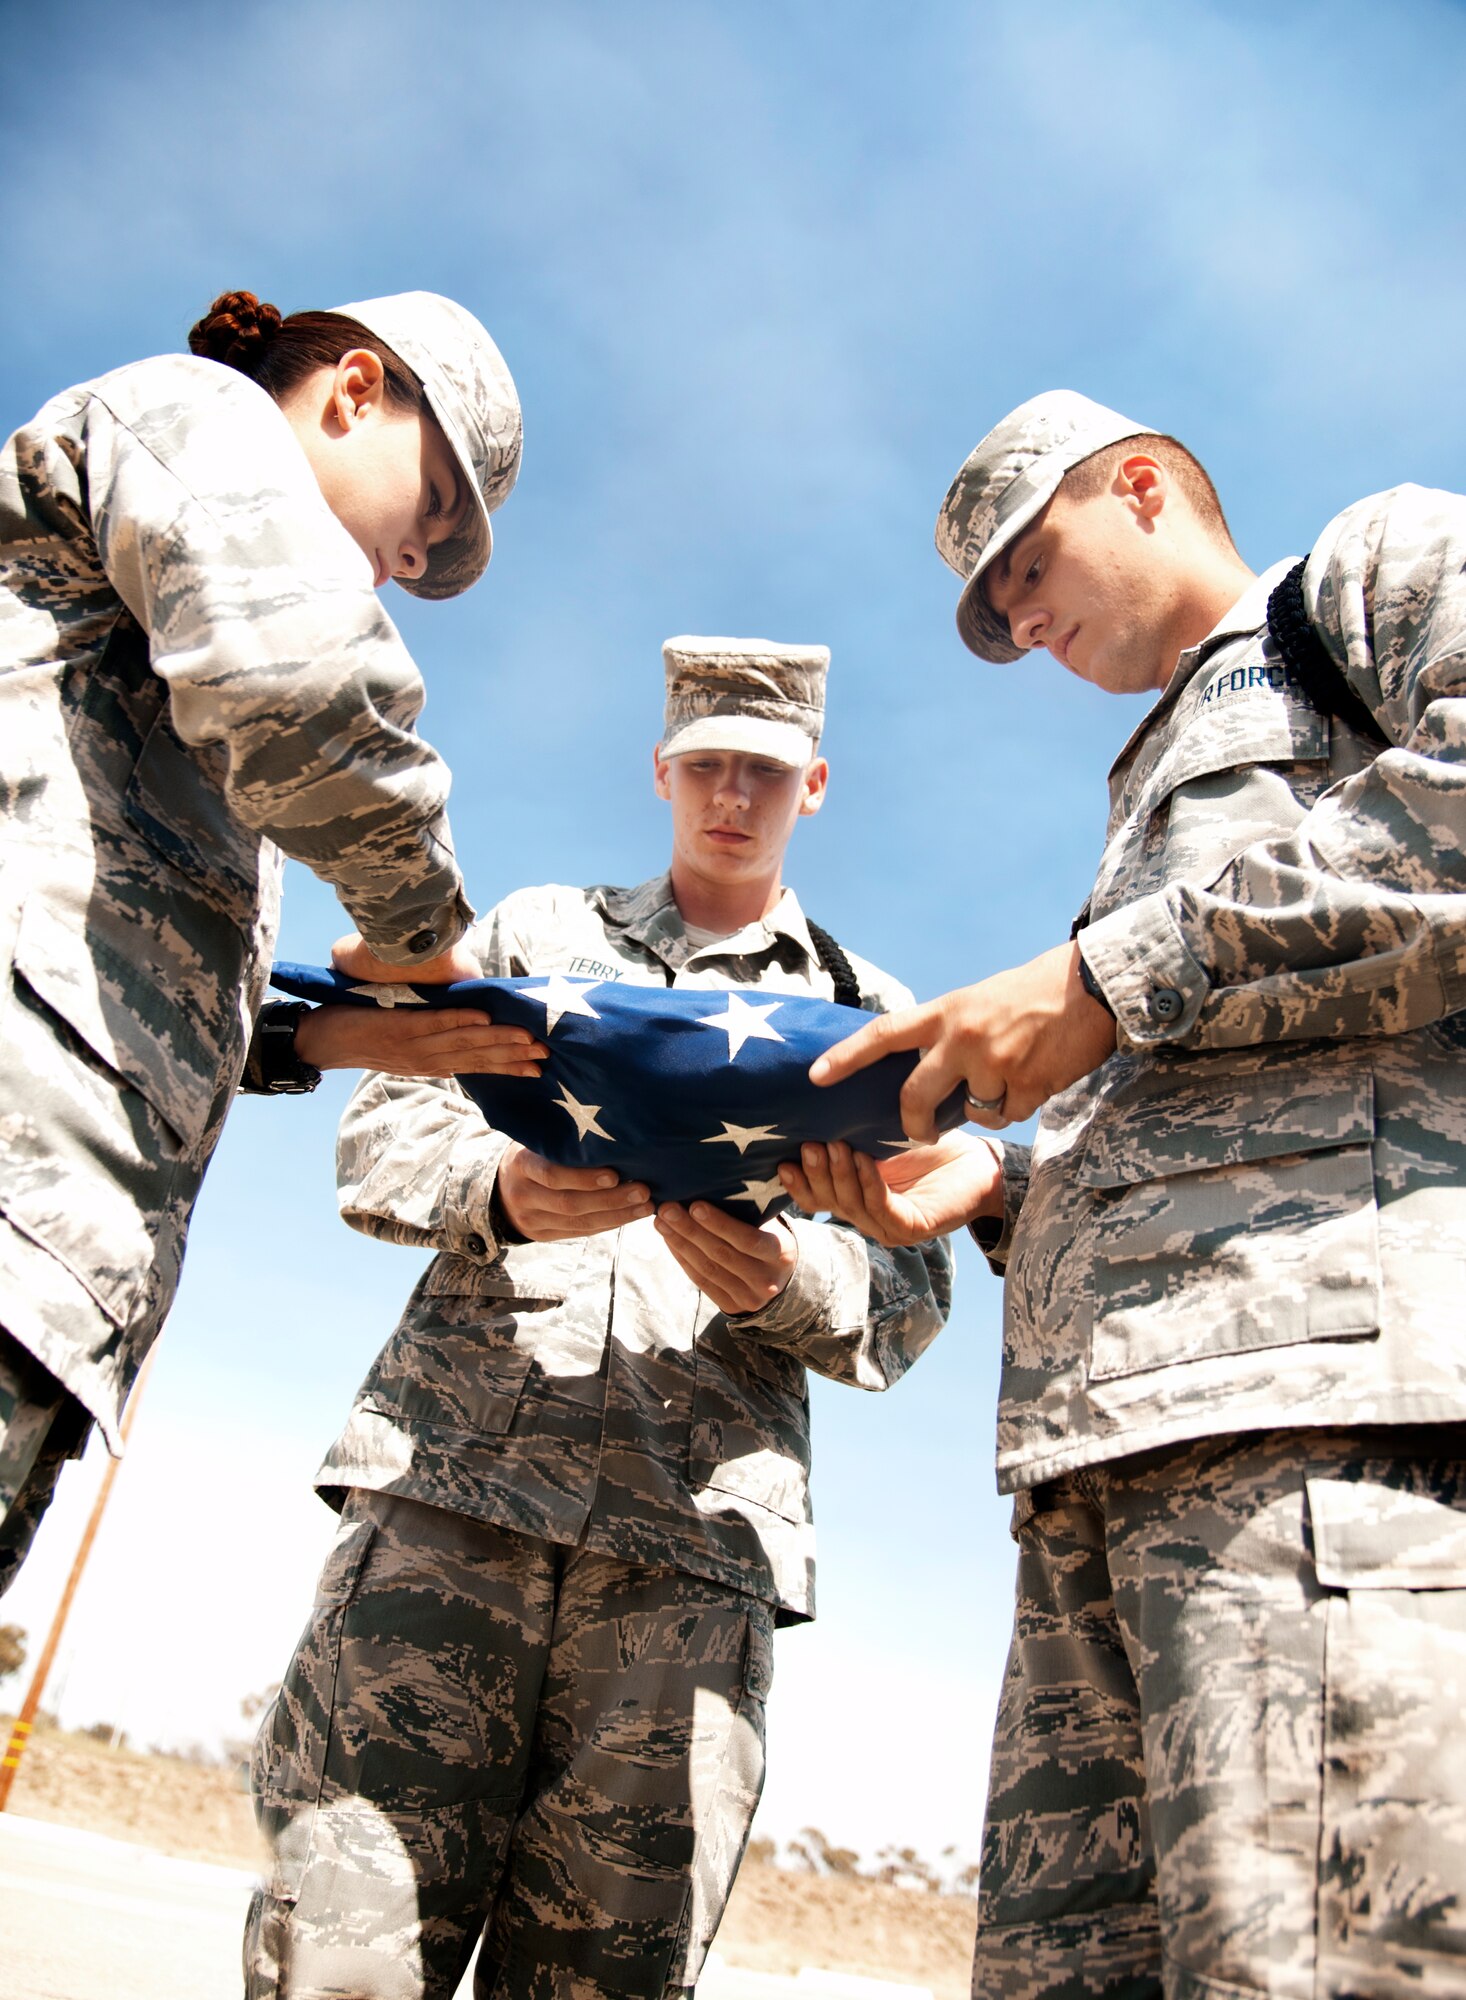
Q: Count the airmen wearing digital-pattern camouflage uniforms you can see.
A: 3